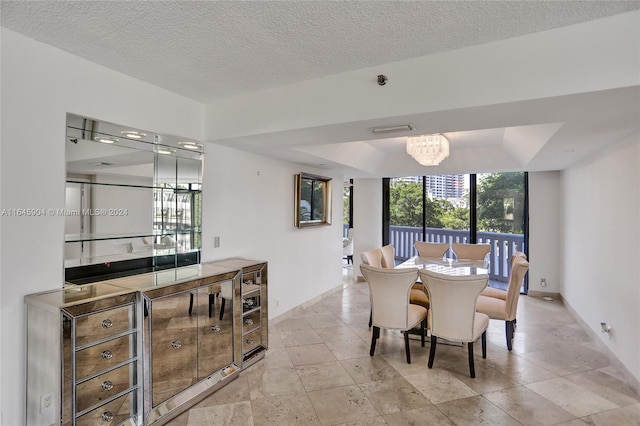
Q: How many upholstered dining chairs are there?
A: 8